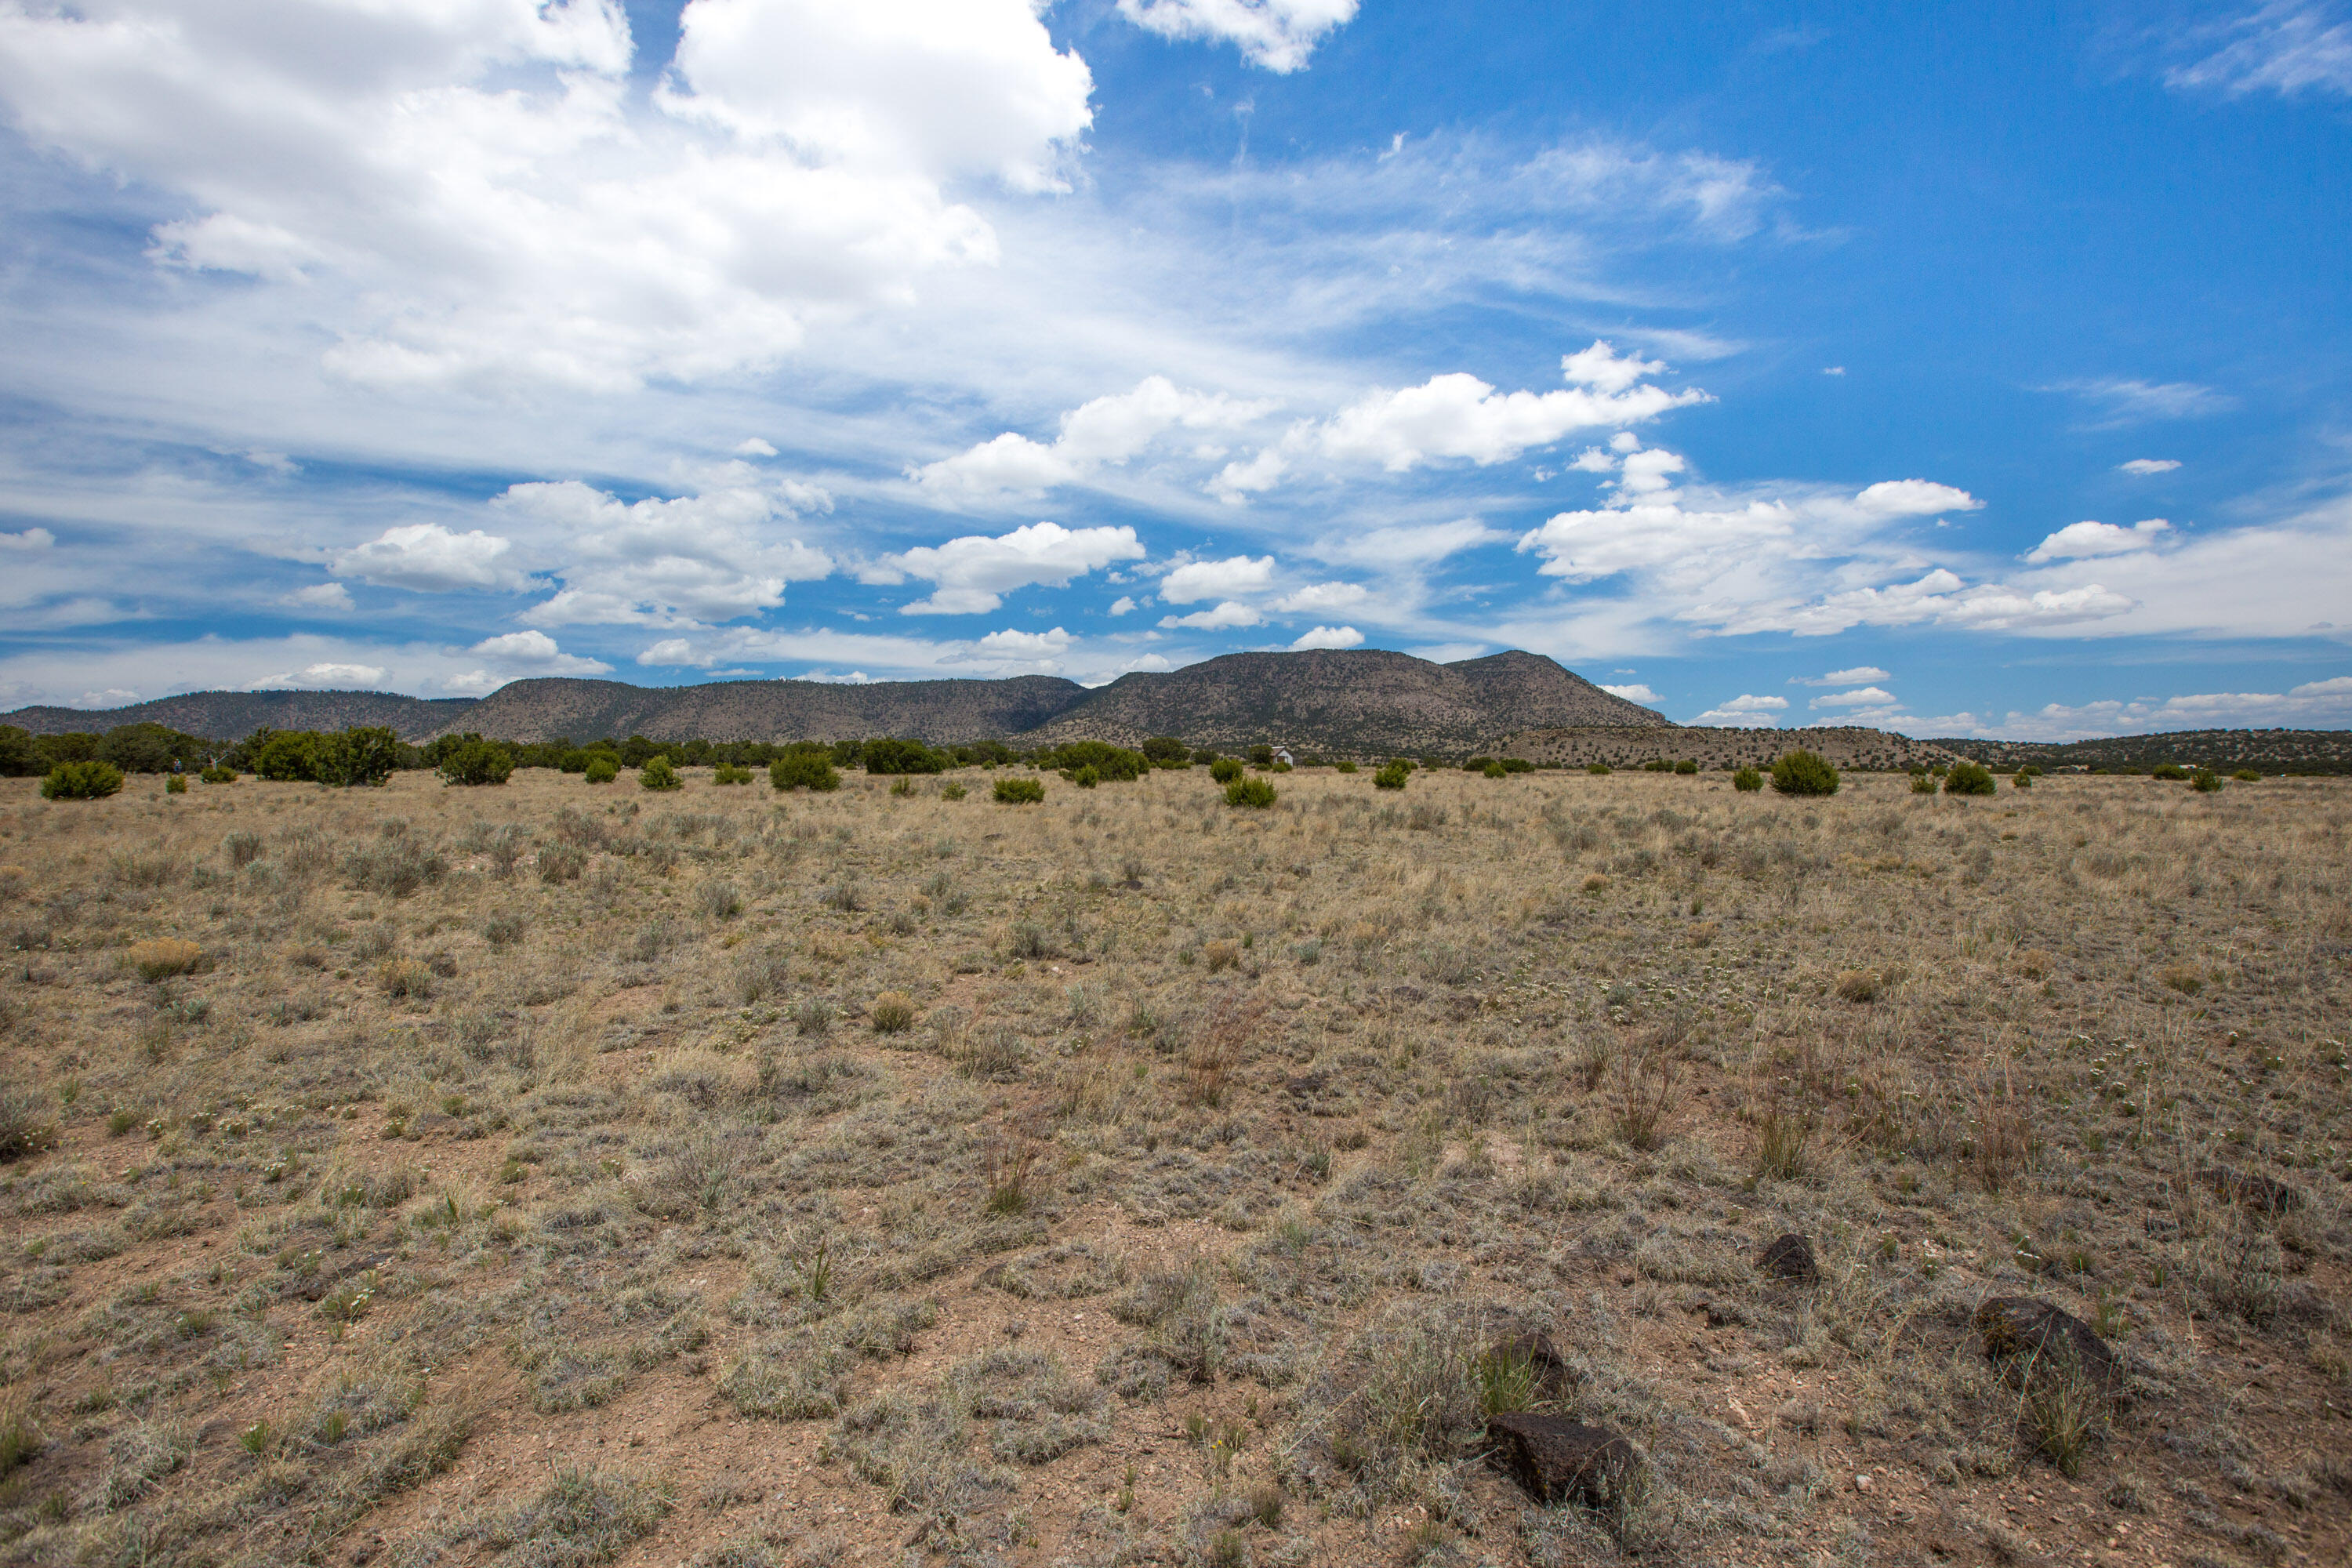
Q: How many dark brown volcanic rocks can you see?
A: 5